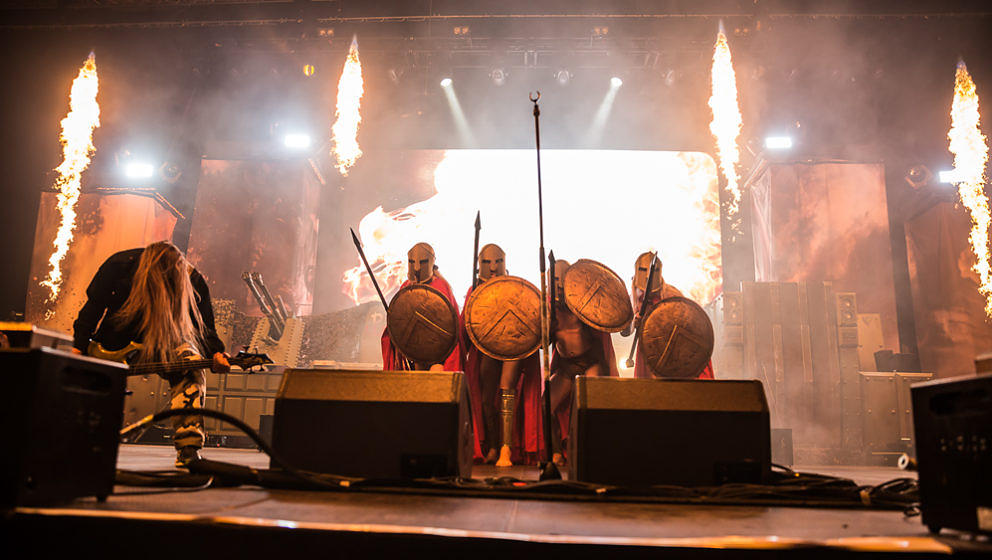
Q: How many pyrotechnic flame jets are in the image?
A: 4